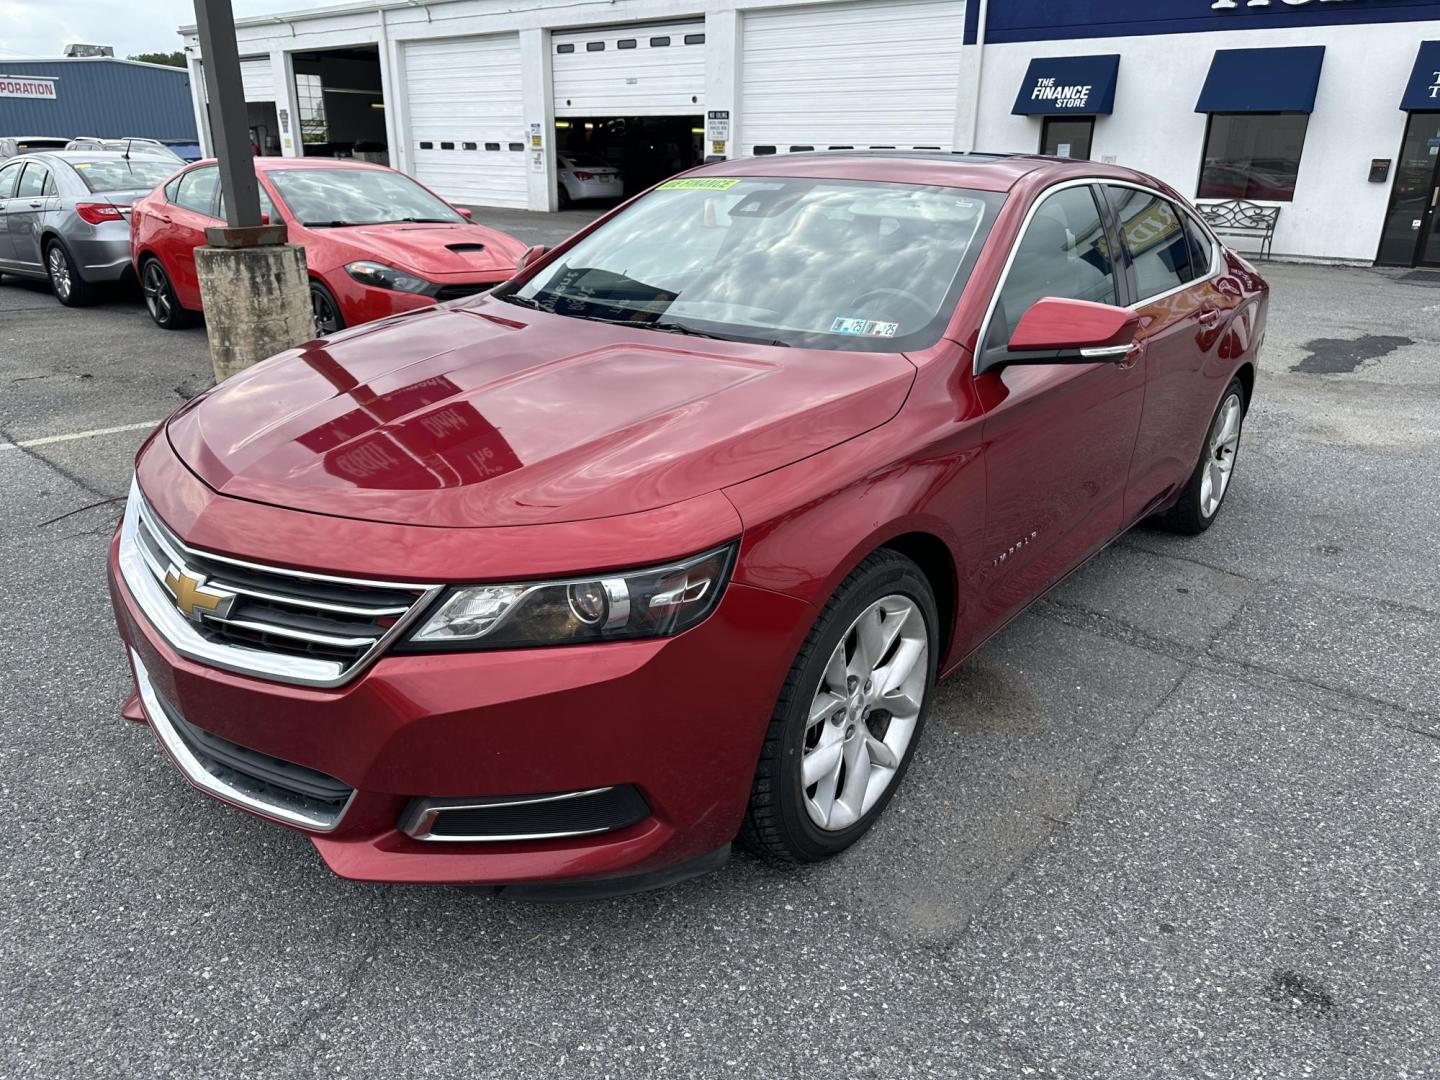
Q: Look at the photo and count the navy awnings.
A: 3